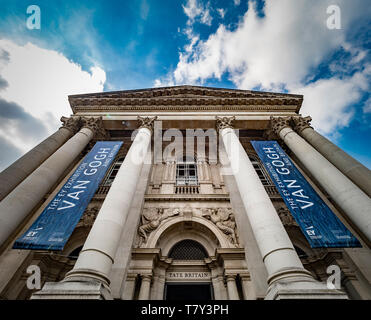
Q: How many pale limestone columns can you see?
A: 6